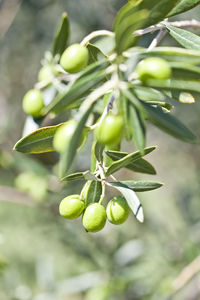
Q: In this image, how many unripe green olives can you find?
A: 9